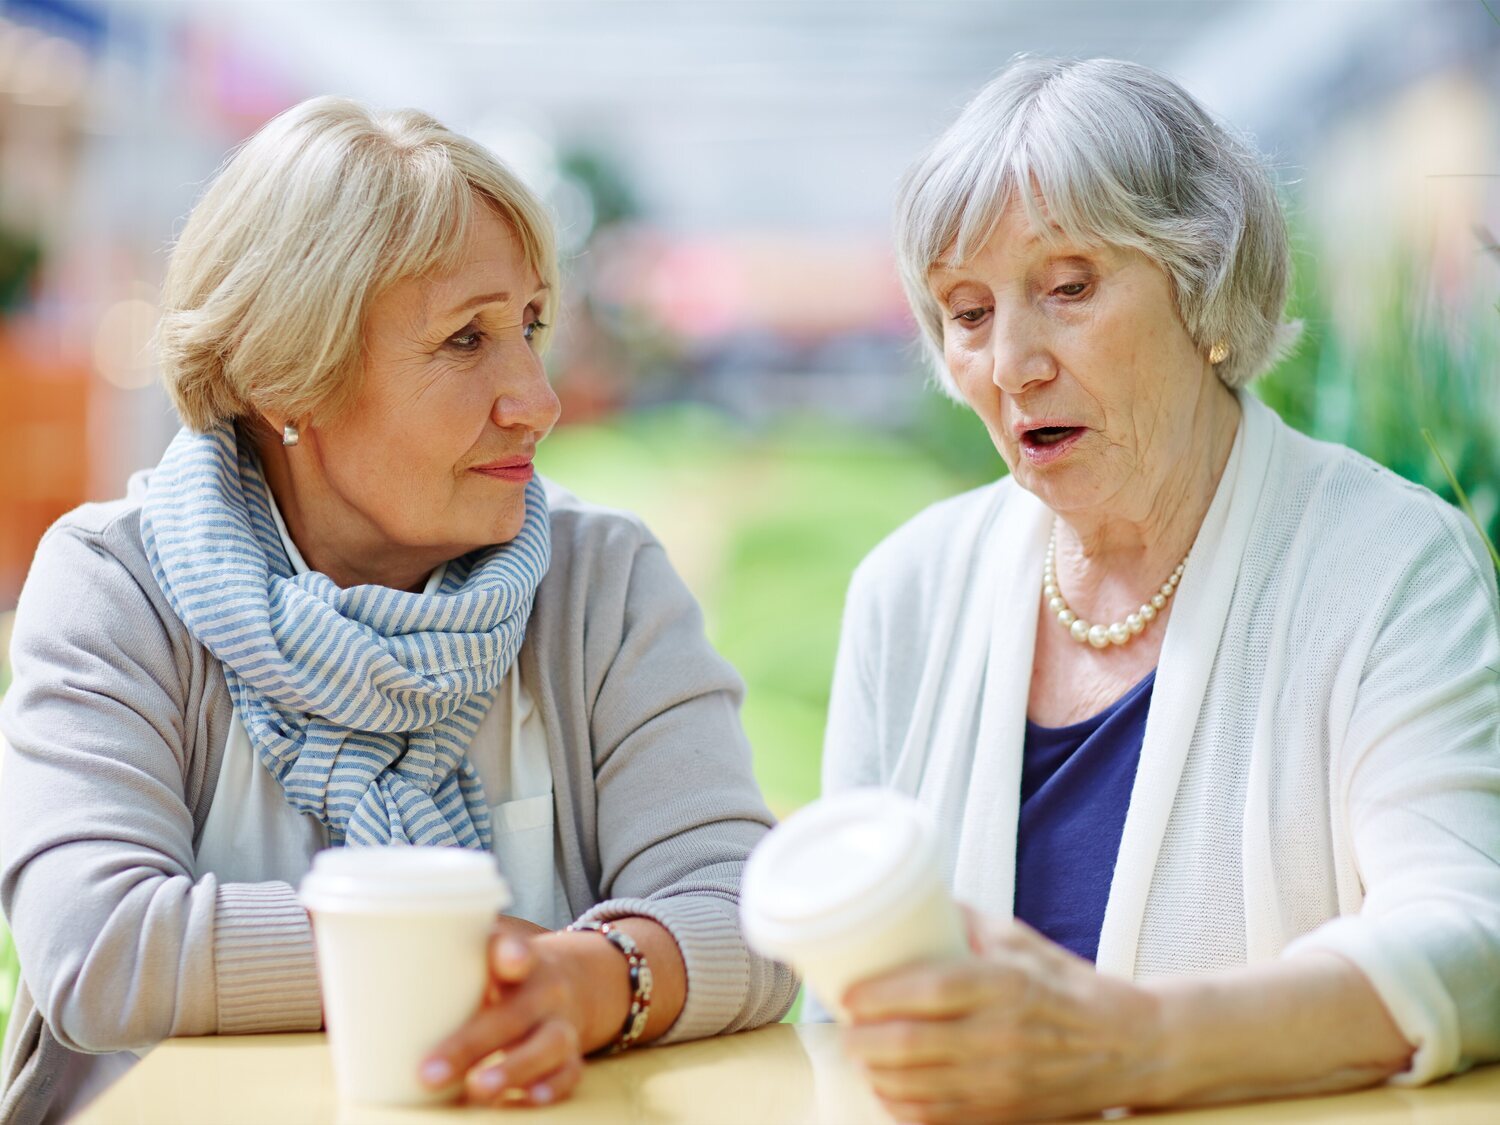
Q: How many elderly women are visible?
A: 2